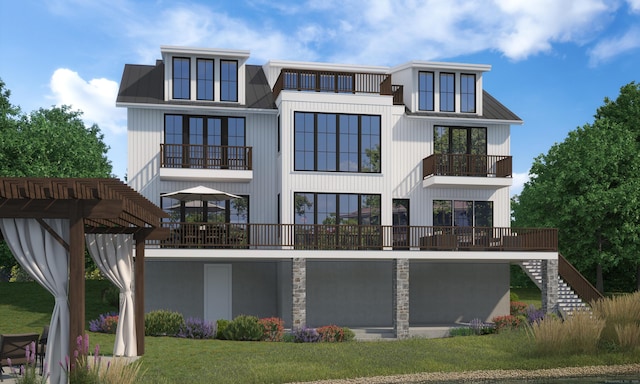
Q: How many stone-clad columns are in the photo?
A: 3